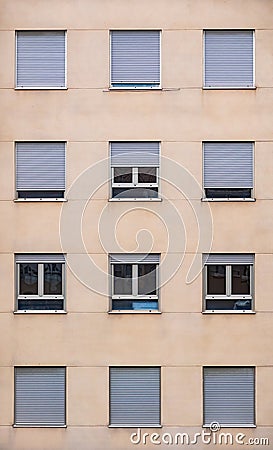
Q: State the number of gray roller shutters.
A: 12